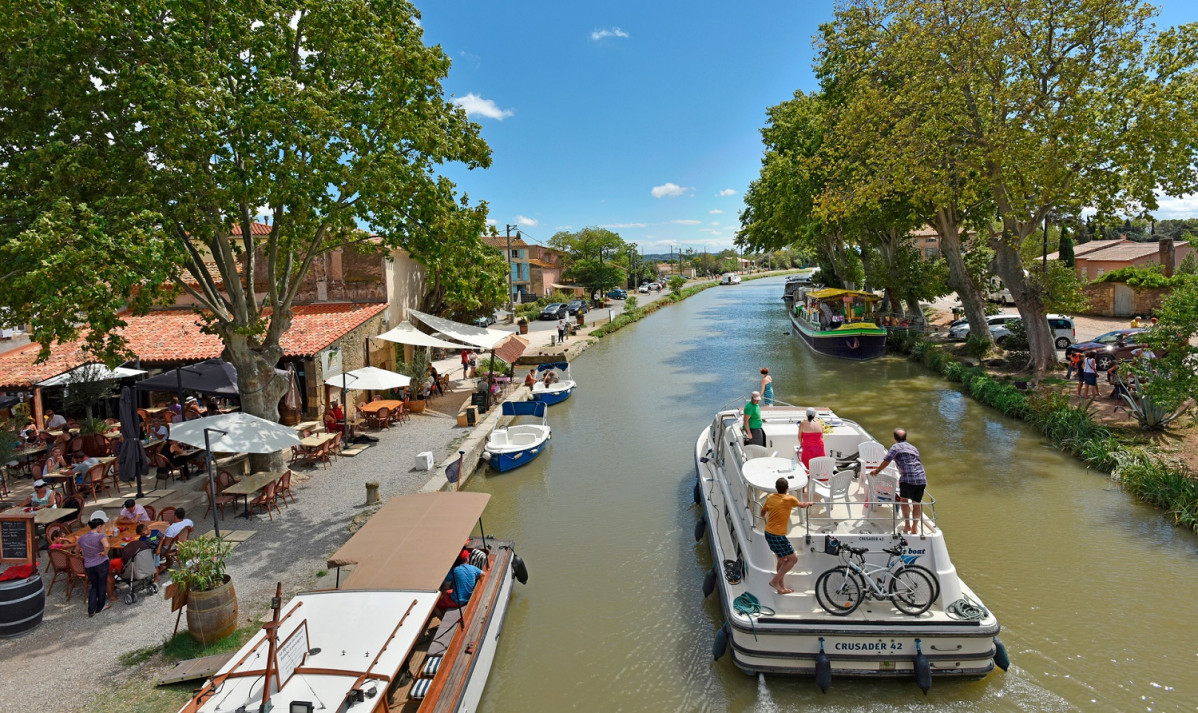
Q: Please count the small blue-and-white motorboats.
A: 2